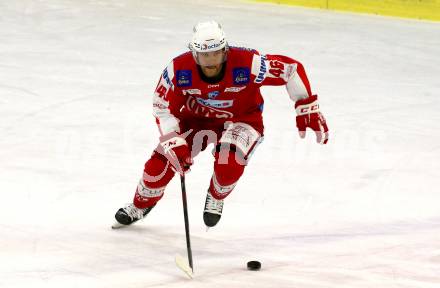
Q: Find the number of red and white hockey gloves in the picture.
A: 2